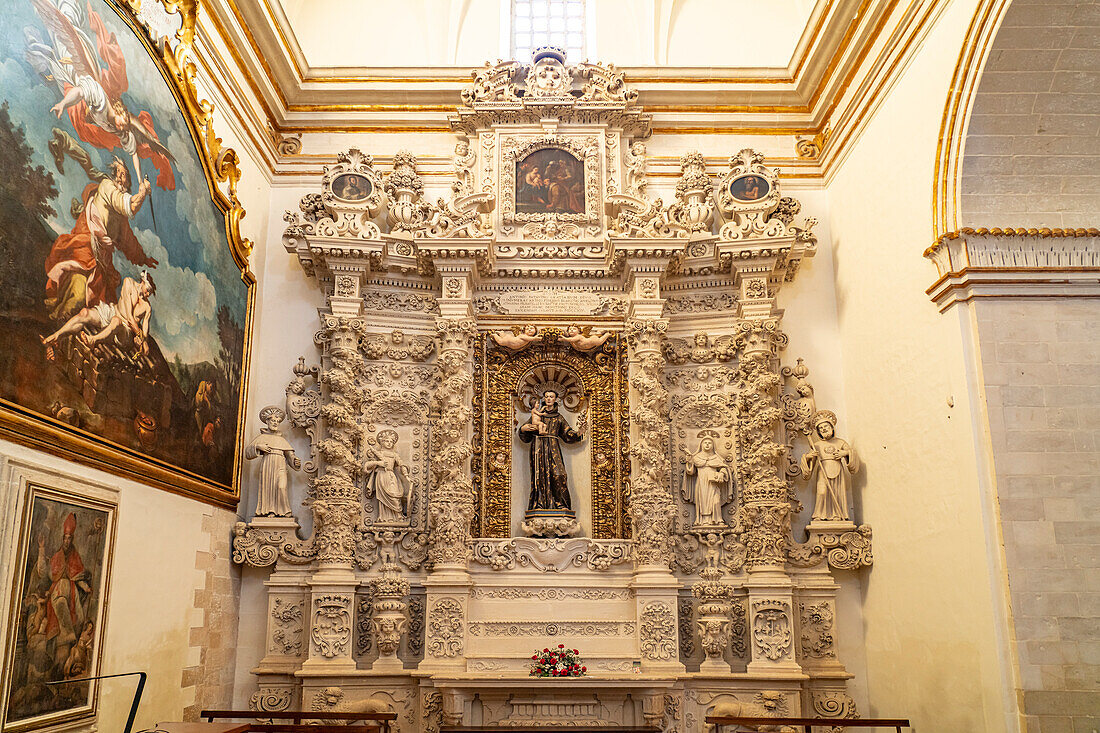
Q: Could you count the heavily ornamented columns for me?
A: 4